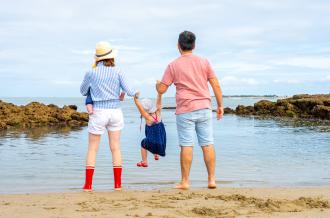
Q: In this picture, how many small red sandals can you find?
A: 2